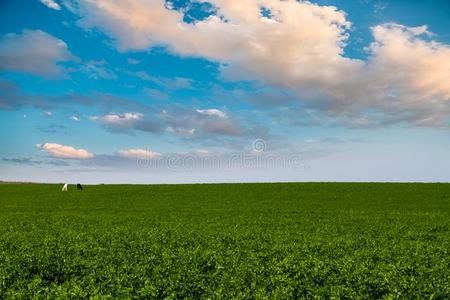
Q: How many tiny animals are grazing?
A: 2